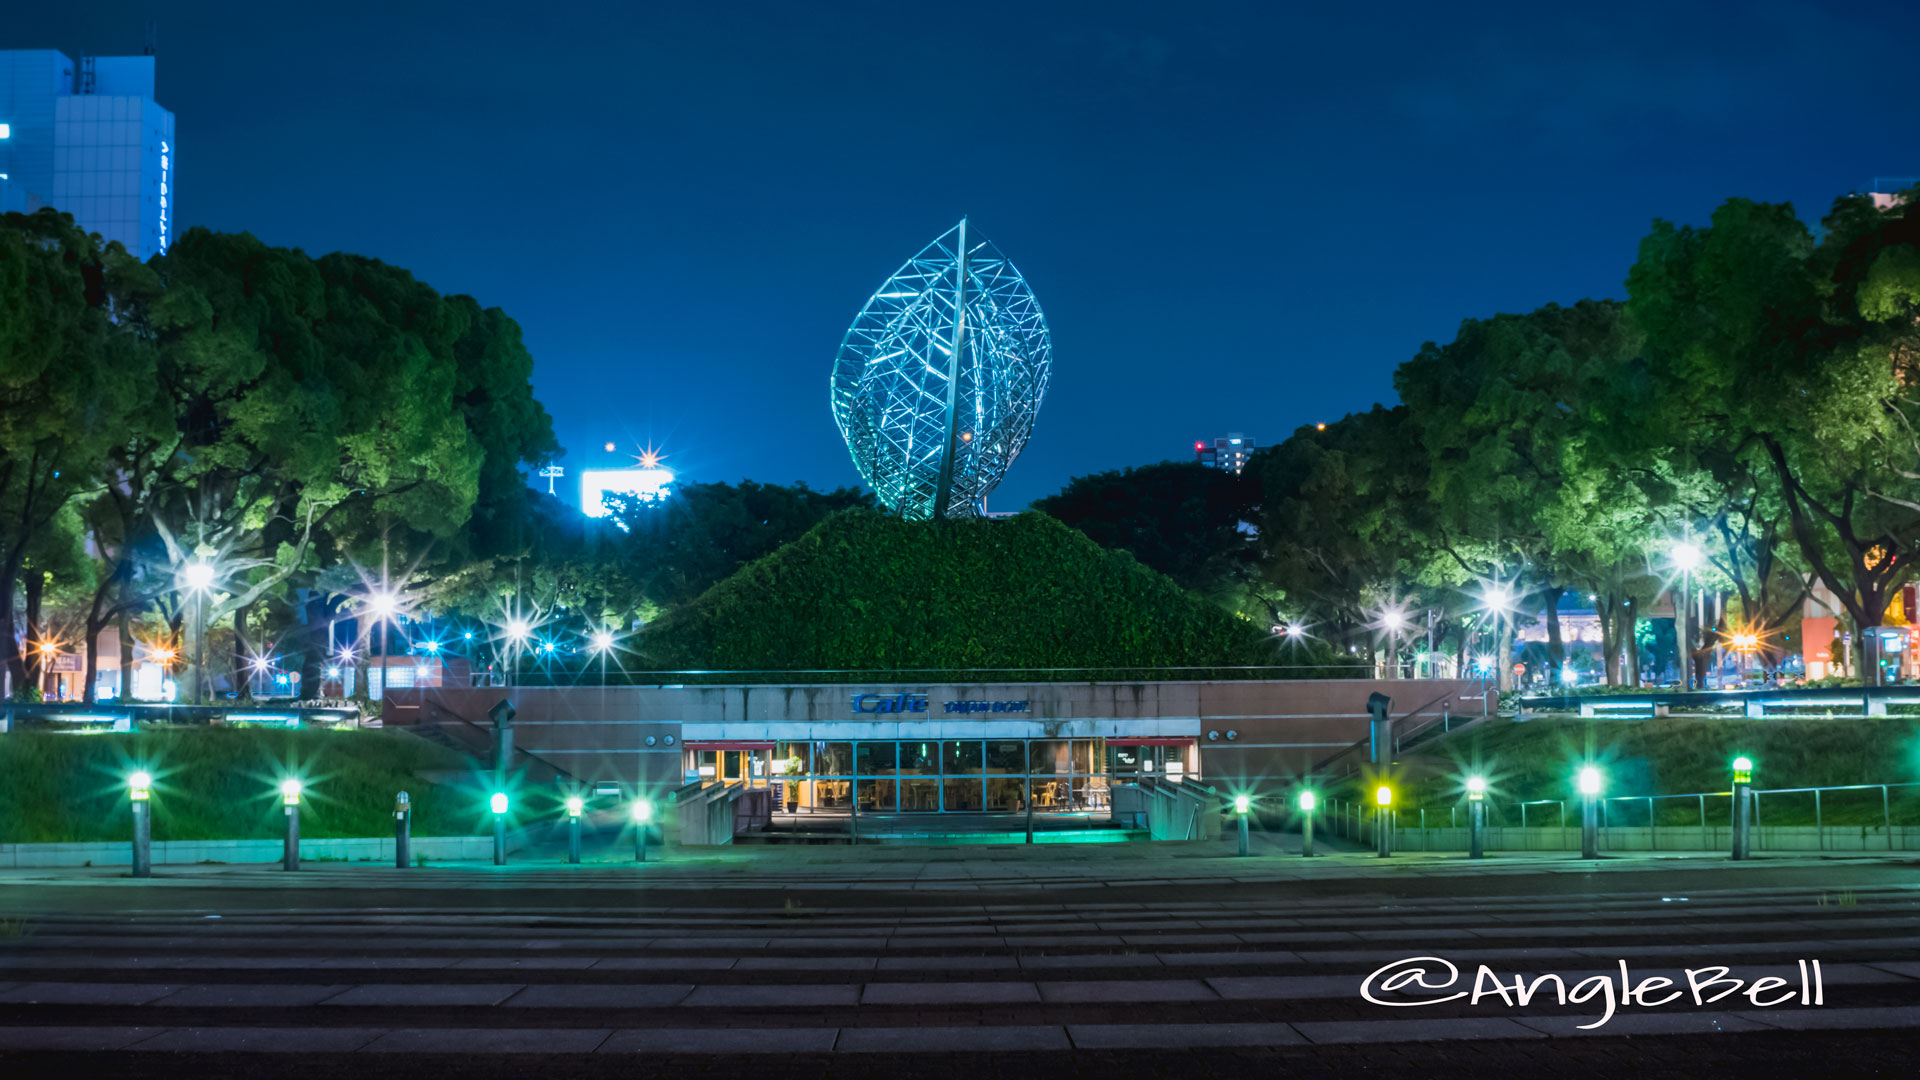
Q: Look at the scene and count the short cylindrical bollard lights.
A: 12